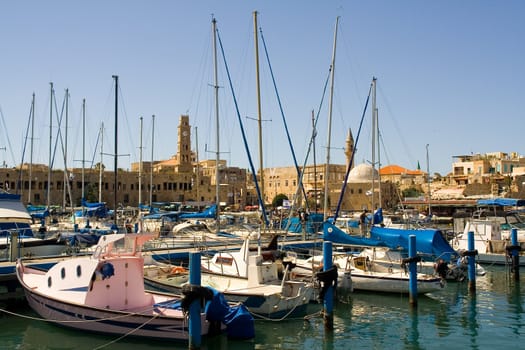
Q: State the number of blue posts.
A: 5